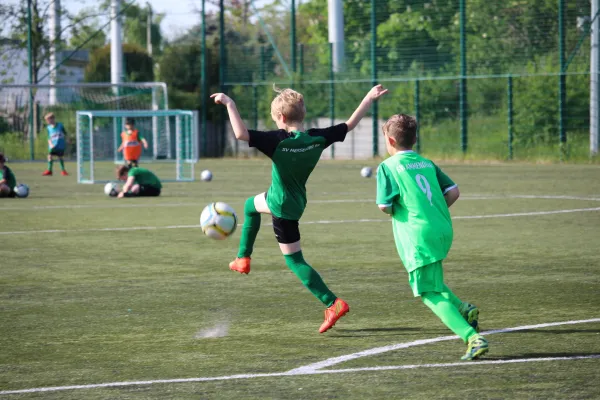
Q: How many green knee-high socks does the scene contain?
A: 6